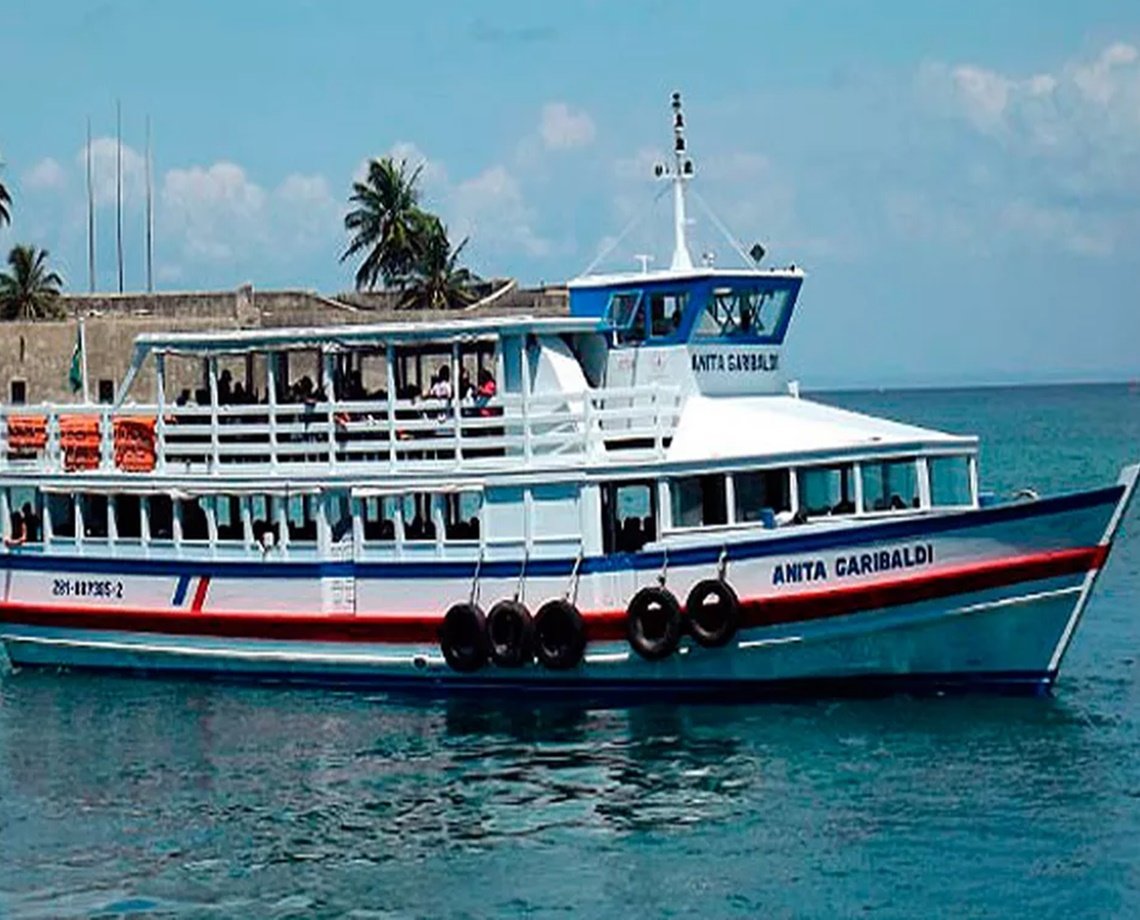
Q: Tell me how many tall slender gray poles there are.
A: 3